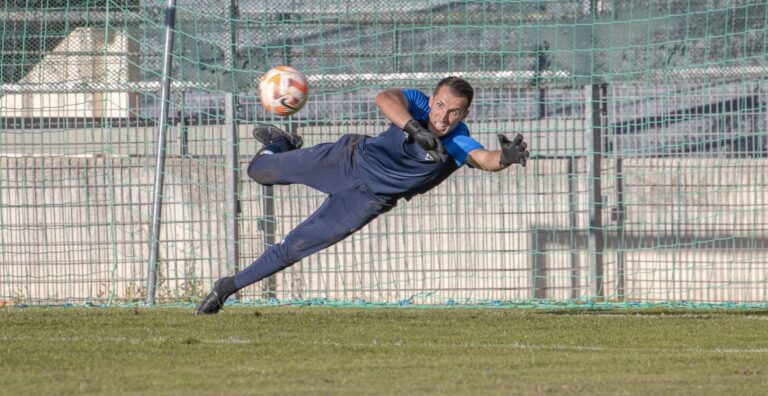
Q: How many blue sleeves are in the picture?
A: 2